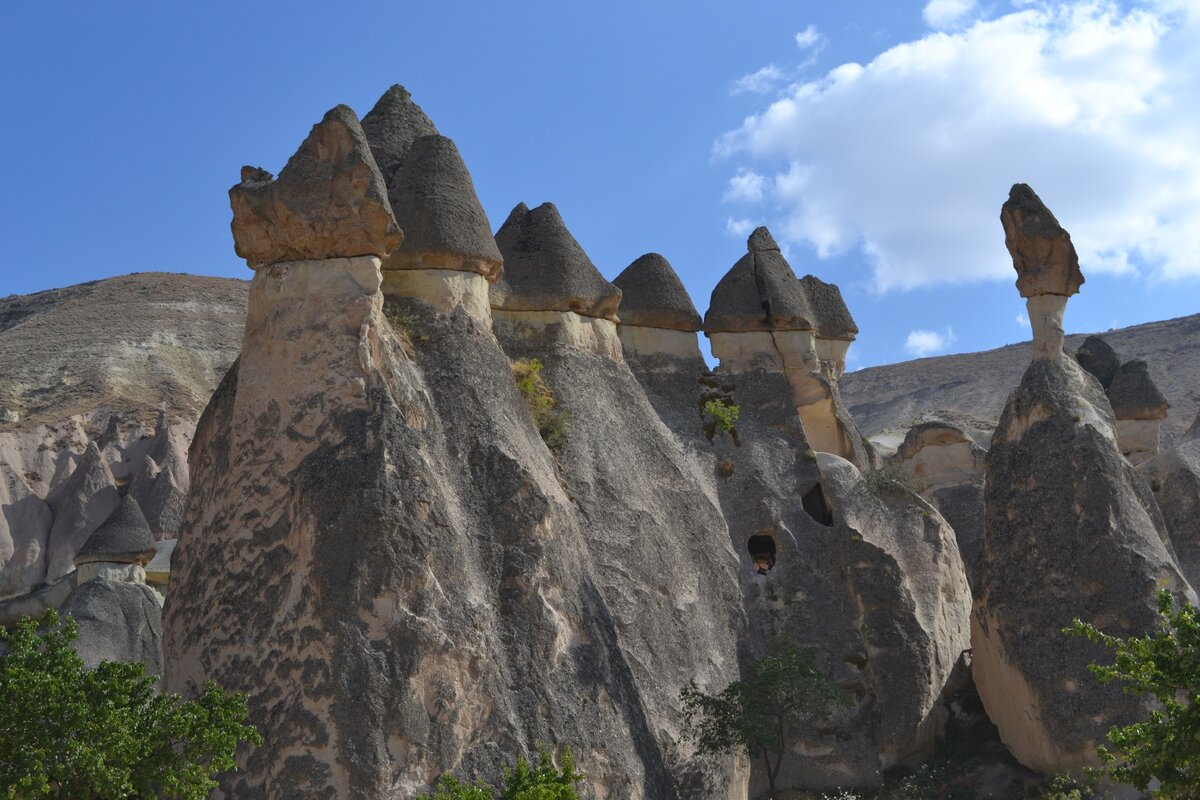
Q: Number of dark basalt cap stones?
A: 11